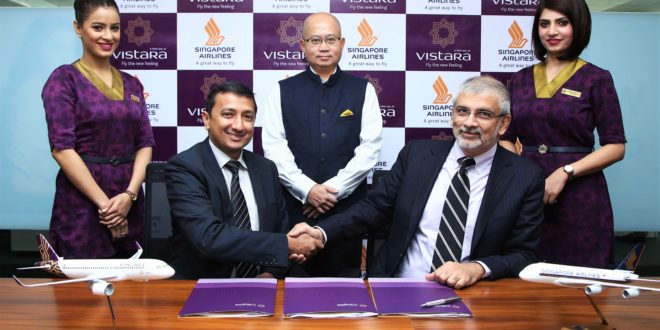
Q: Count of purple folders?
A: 3